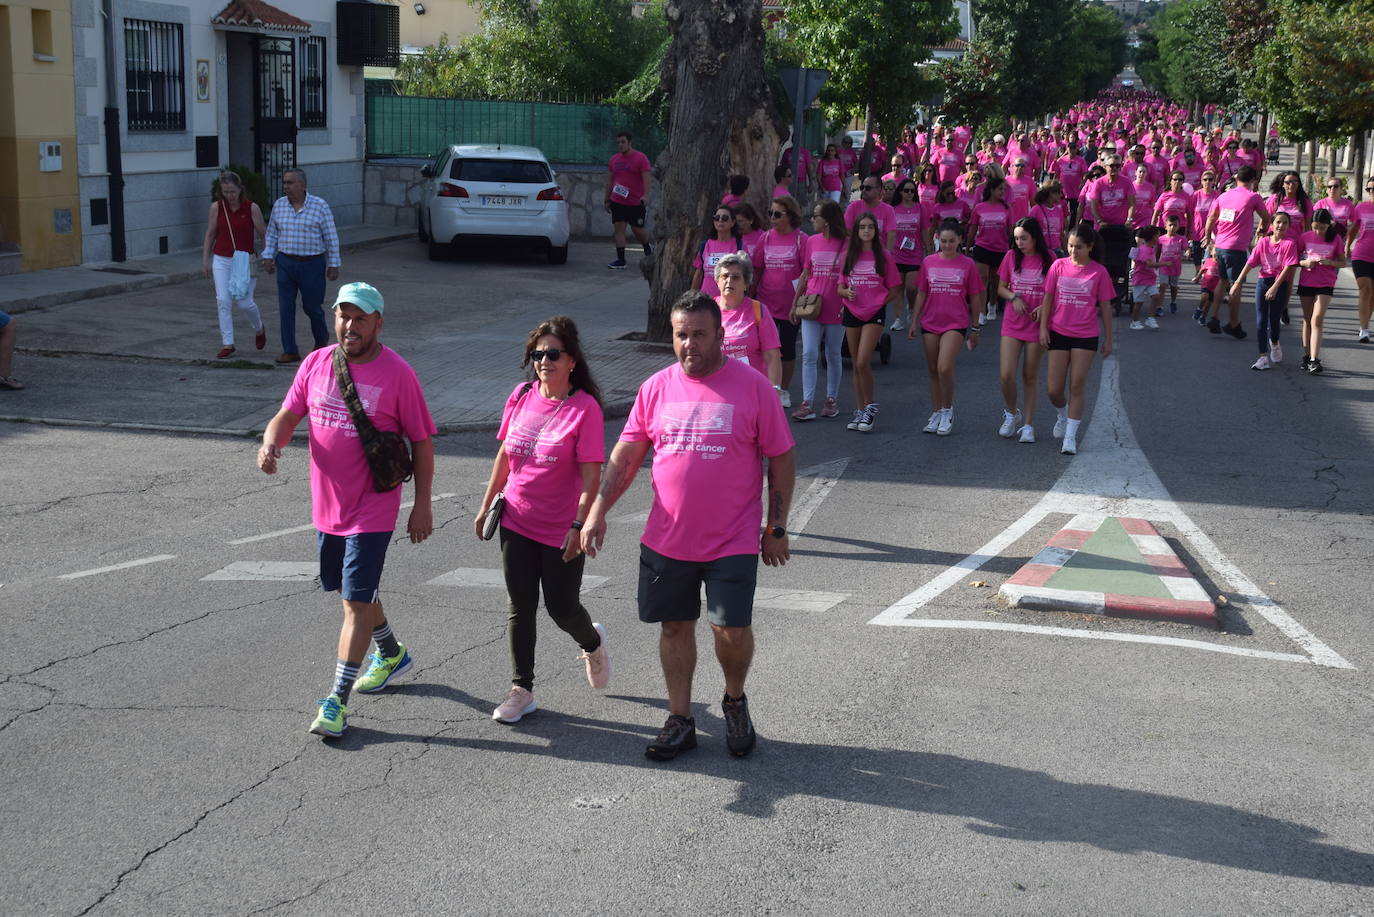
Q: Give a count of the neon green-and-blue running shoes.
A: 2